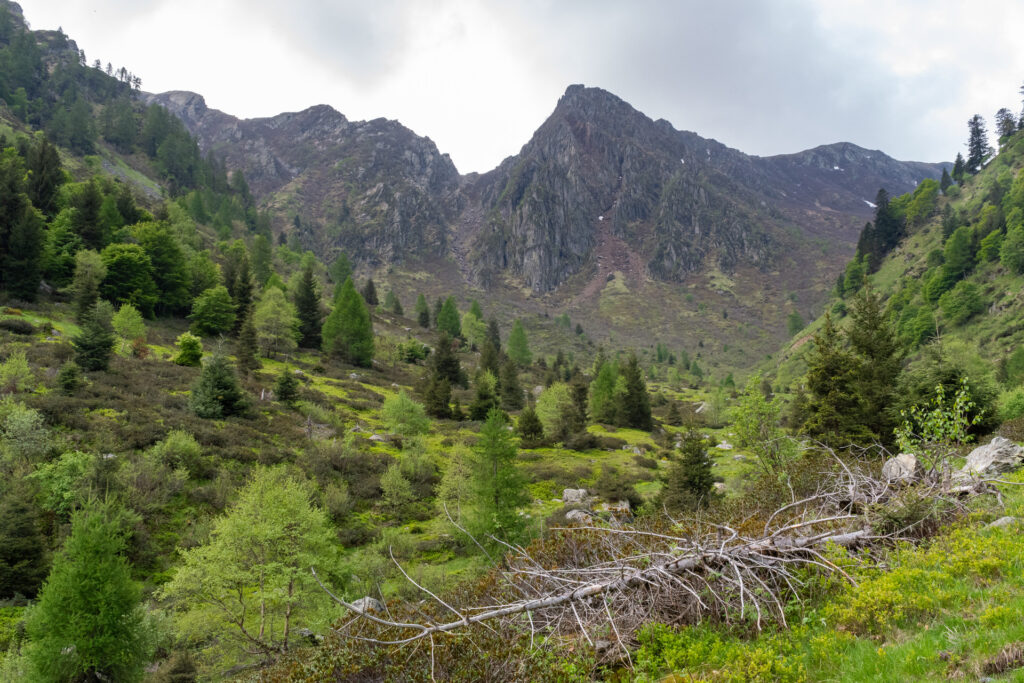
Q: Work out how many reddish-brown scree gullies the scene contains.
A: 1